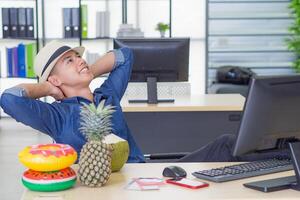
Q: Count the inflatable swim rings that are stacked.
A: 2